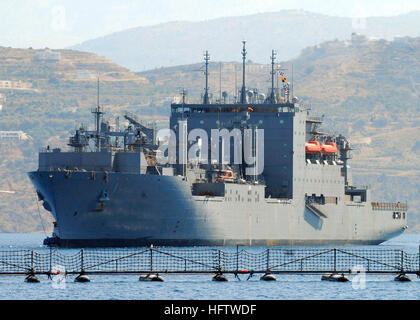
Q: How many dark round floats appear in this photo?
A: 7